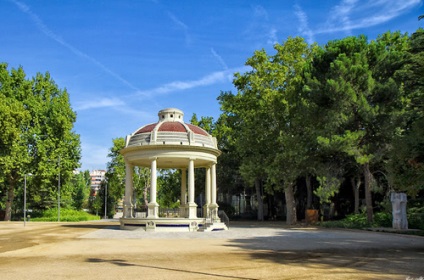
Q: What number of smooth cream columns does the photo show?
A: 6